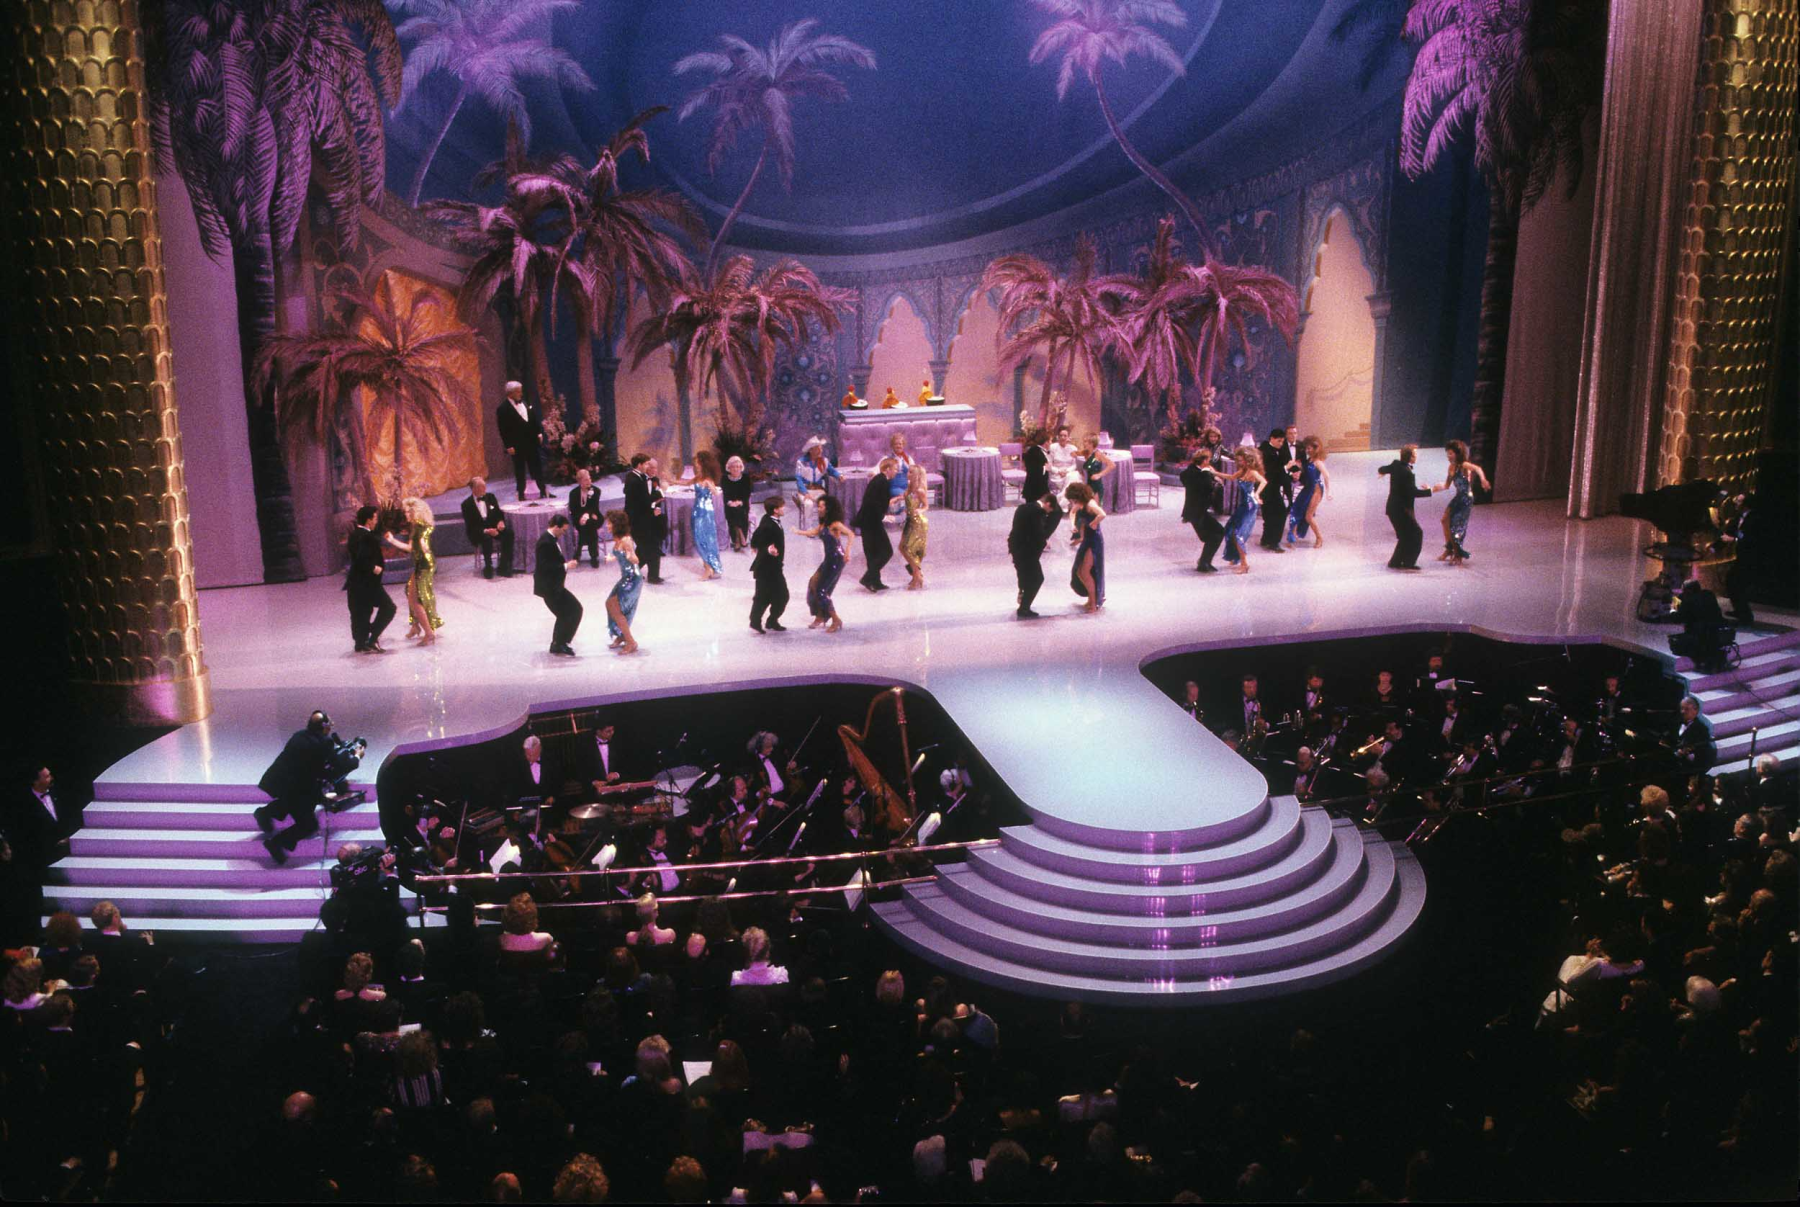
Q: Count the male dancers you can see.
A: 10